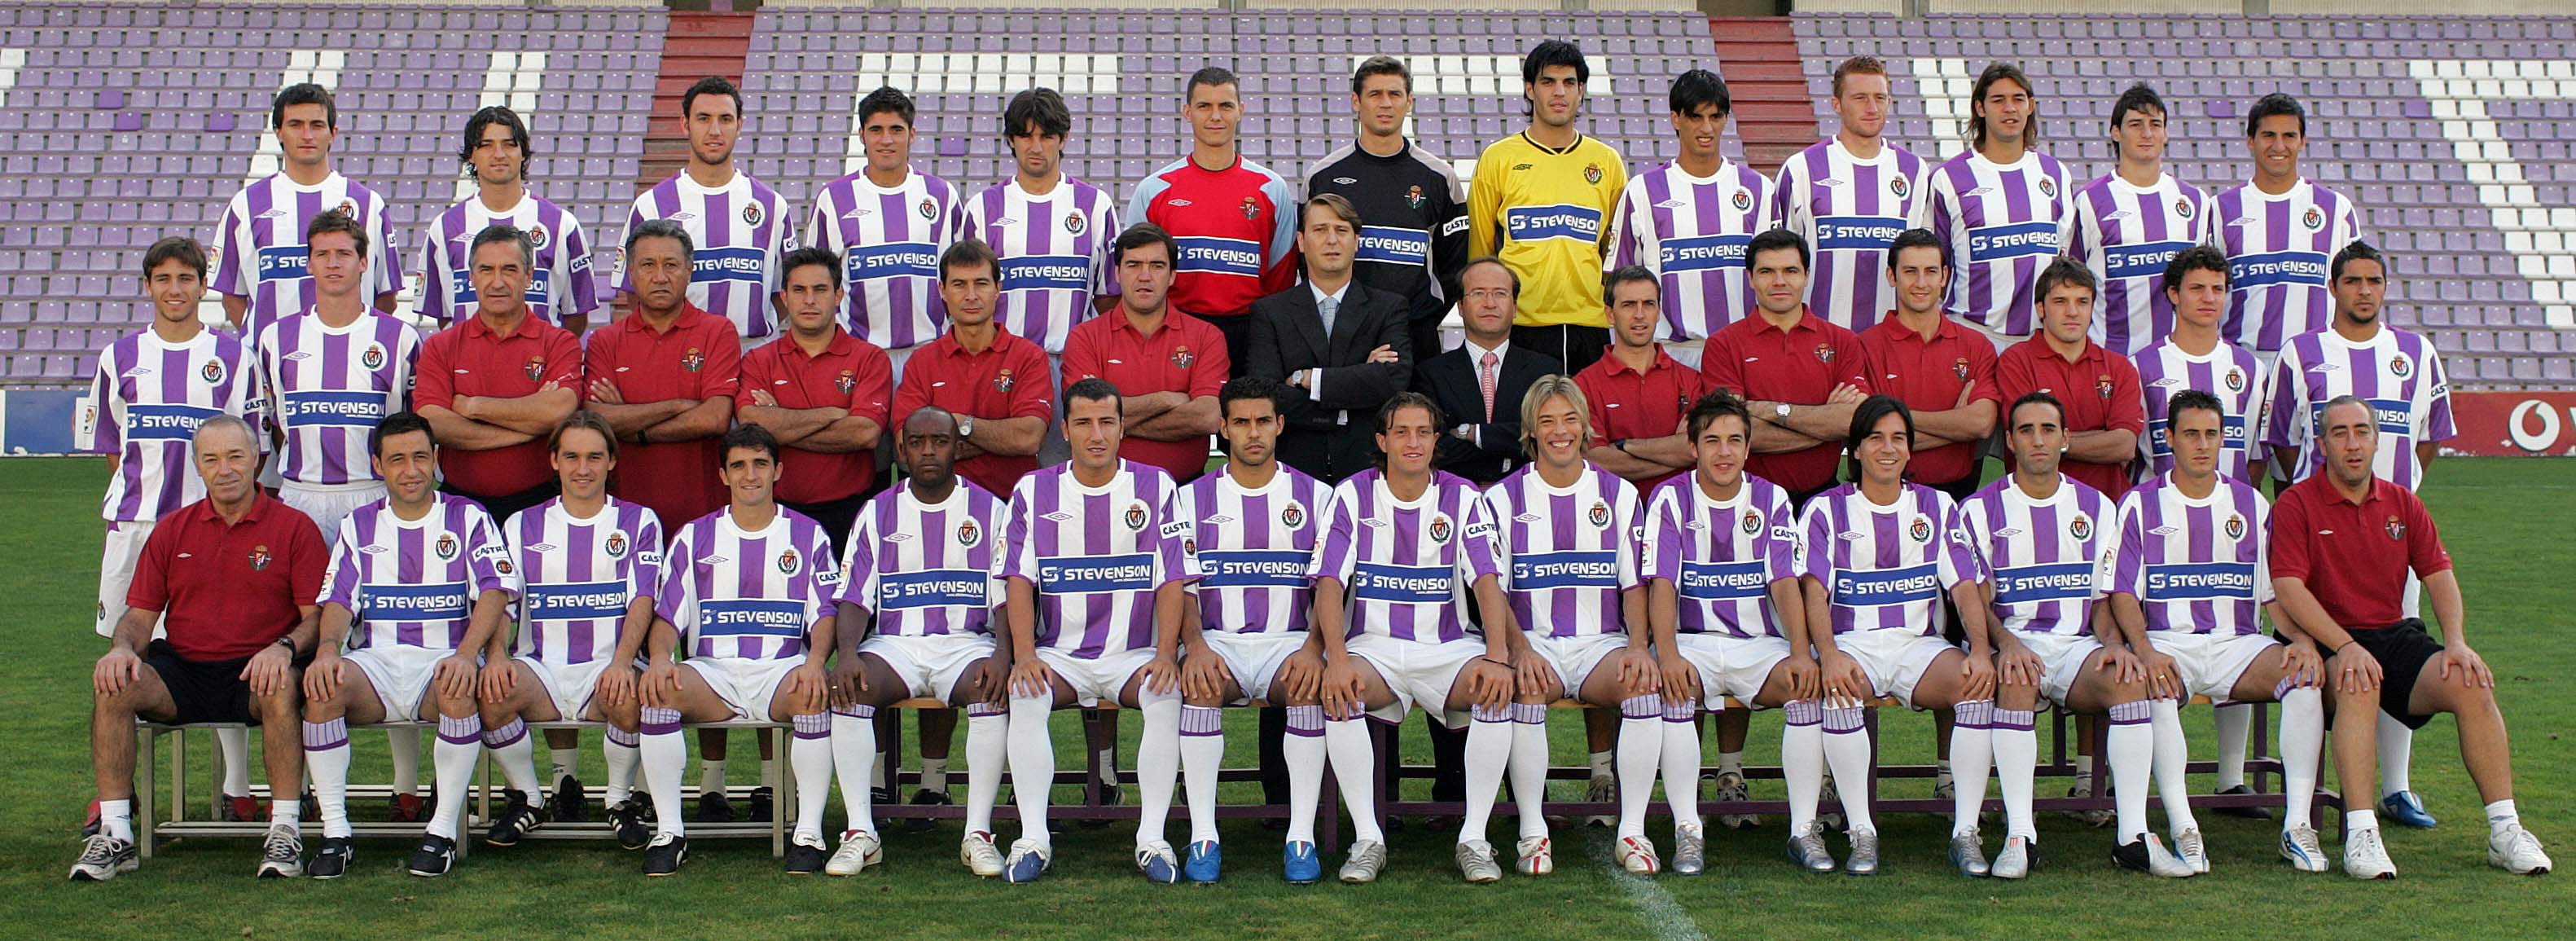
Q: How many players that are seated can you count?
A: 12